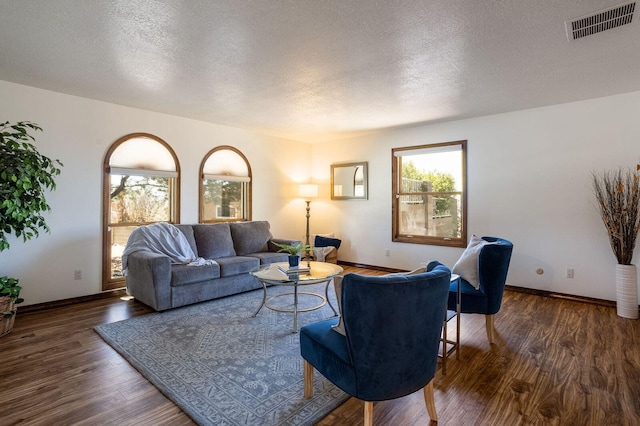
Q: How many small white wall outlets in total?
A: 3